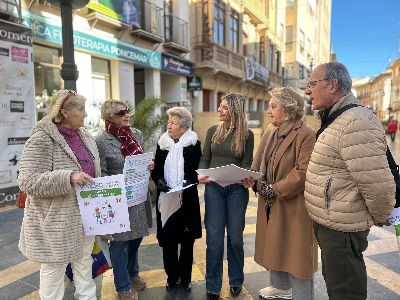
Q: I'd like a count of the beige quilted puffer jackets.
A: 1